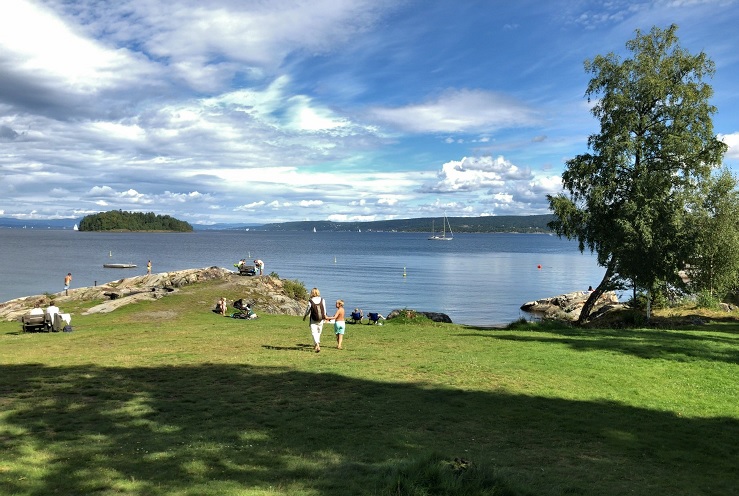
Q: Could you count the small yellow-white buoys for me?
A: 4